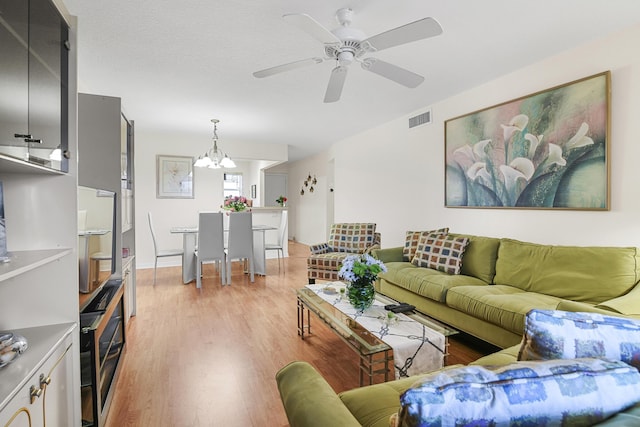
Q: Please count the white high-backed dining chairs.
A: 4